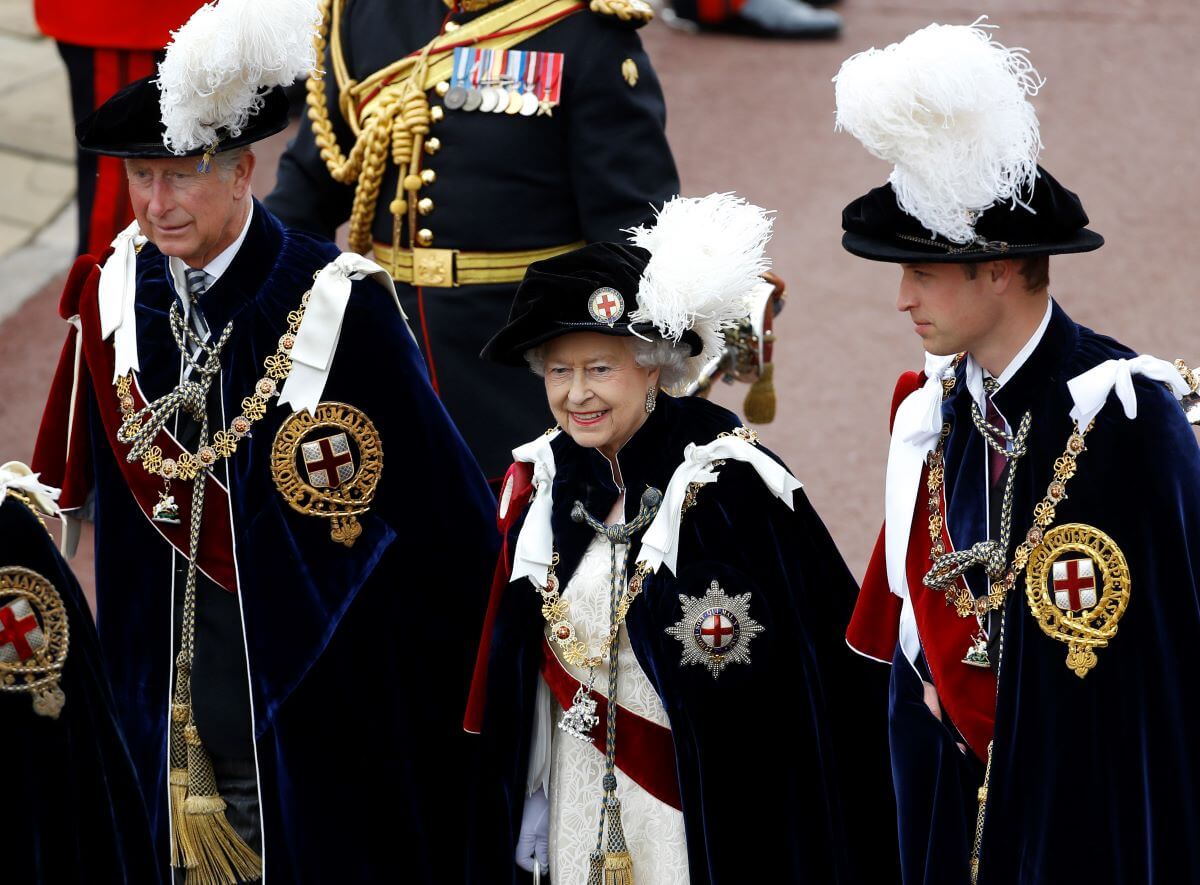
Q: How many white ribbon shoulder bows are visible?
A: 7